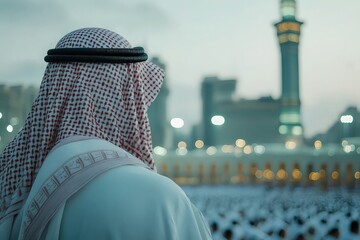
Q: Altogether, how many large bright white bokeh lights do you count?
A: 3